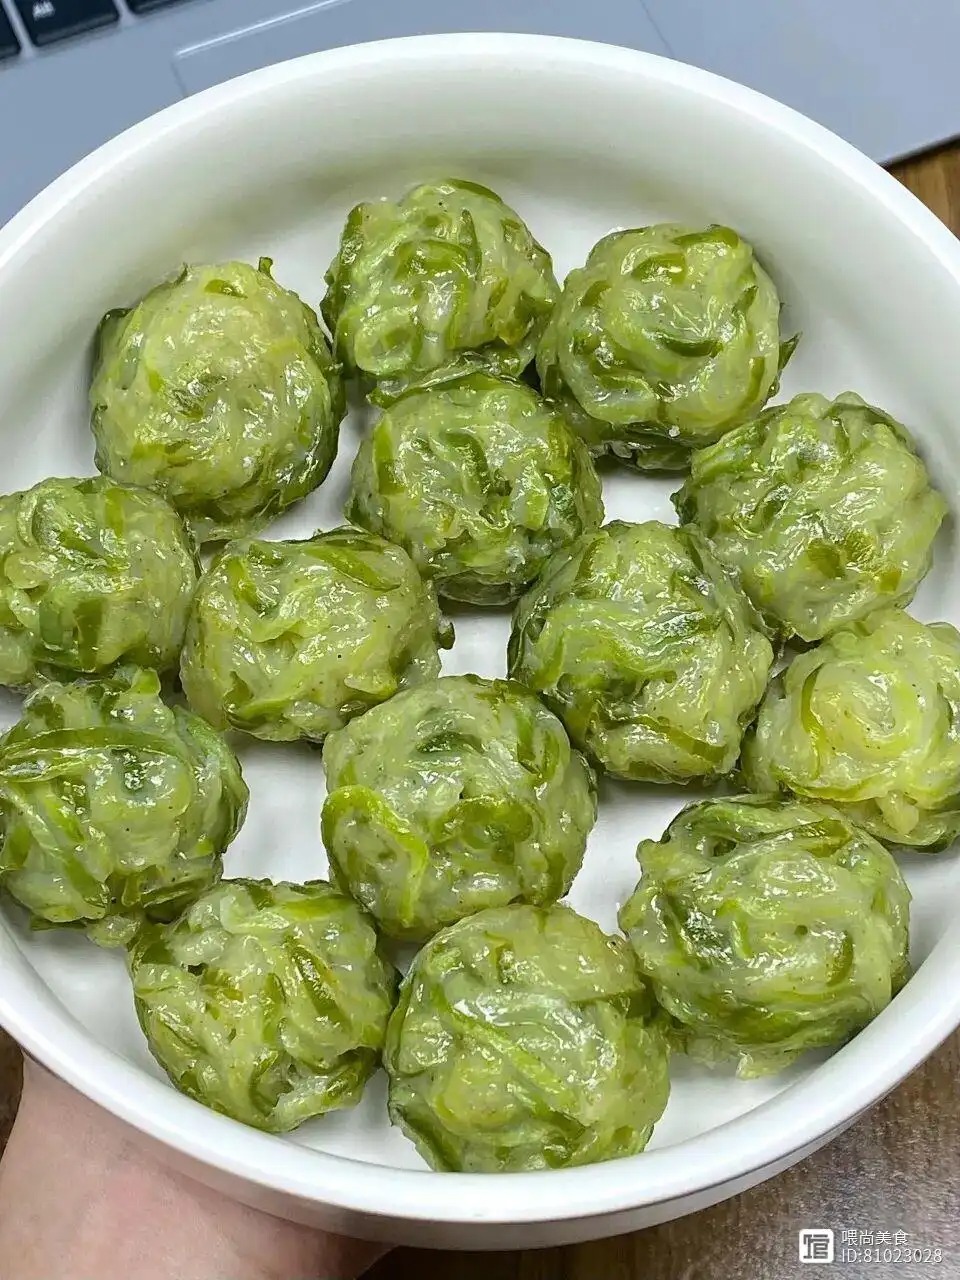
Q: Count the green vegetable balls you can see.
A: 14